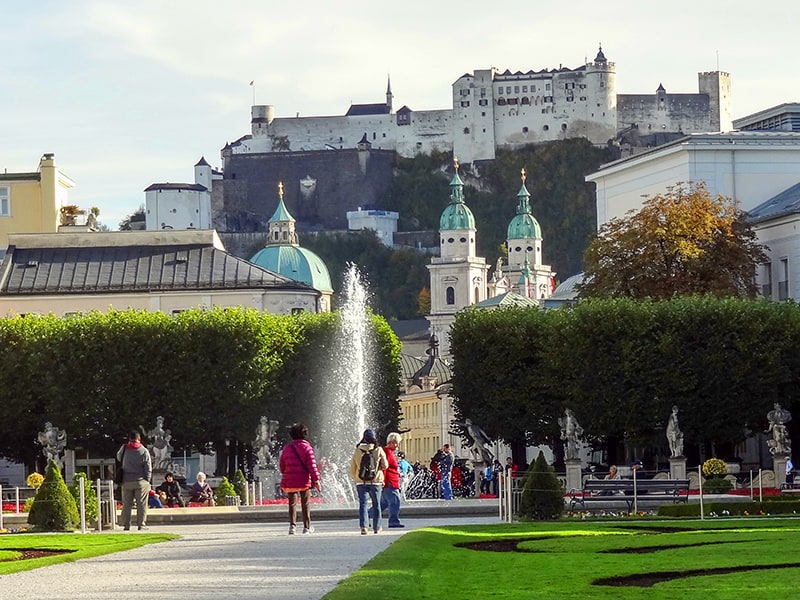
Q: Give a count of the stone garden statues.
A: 7